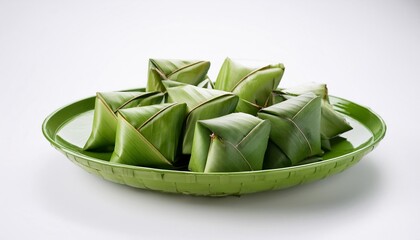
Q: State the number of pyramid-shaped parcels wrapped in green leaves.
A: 8